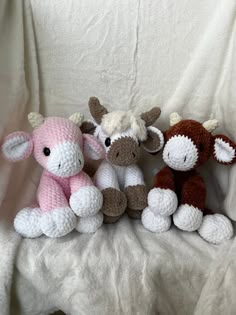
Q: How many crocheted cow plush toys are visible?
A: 3